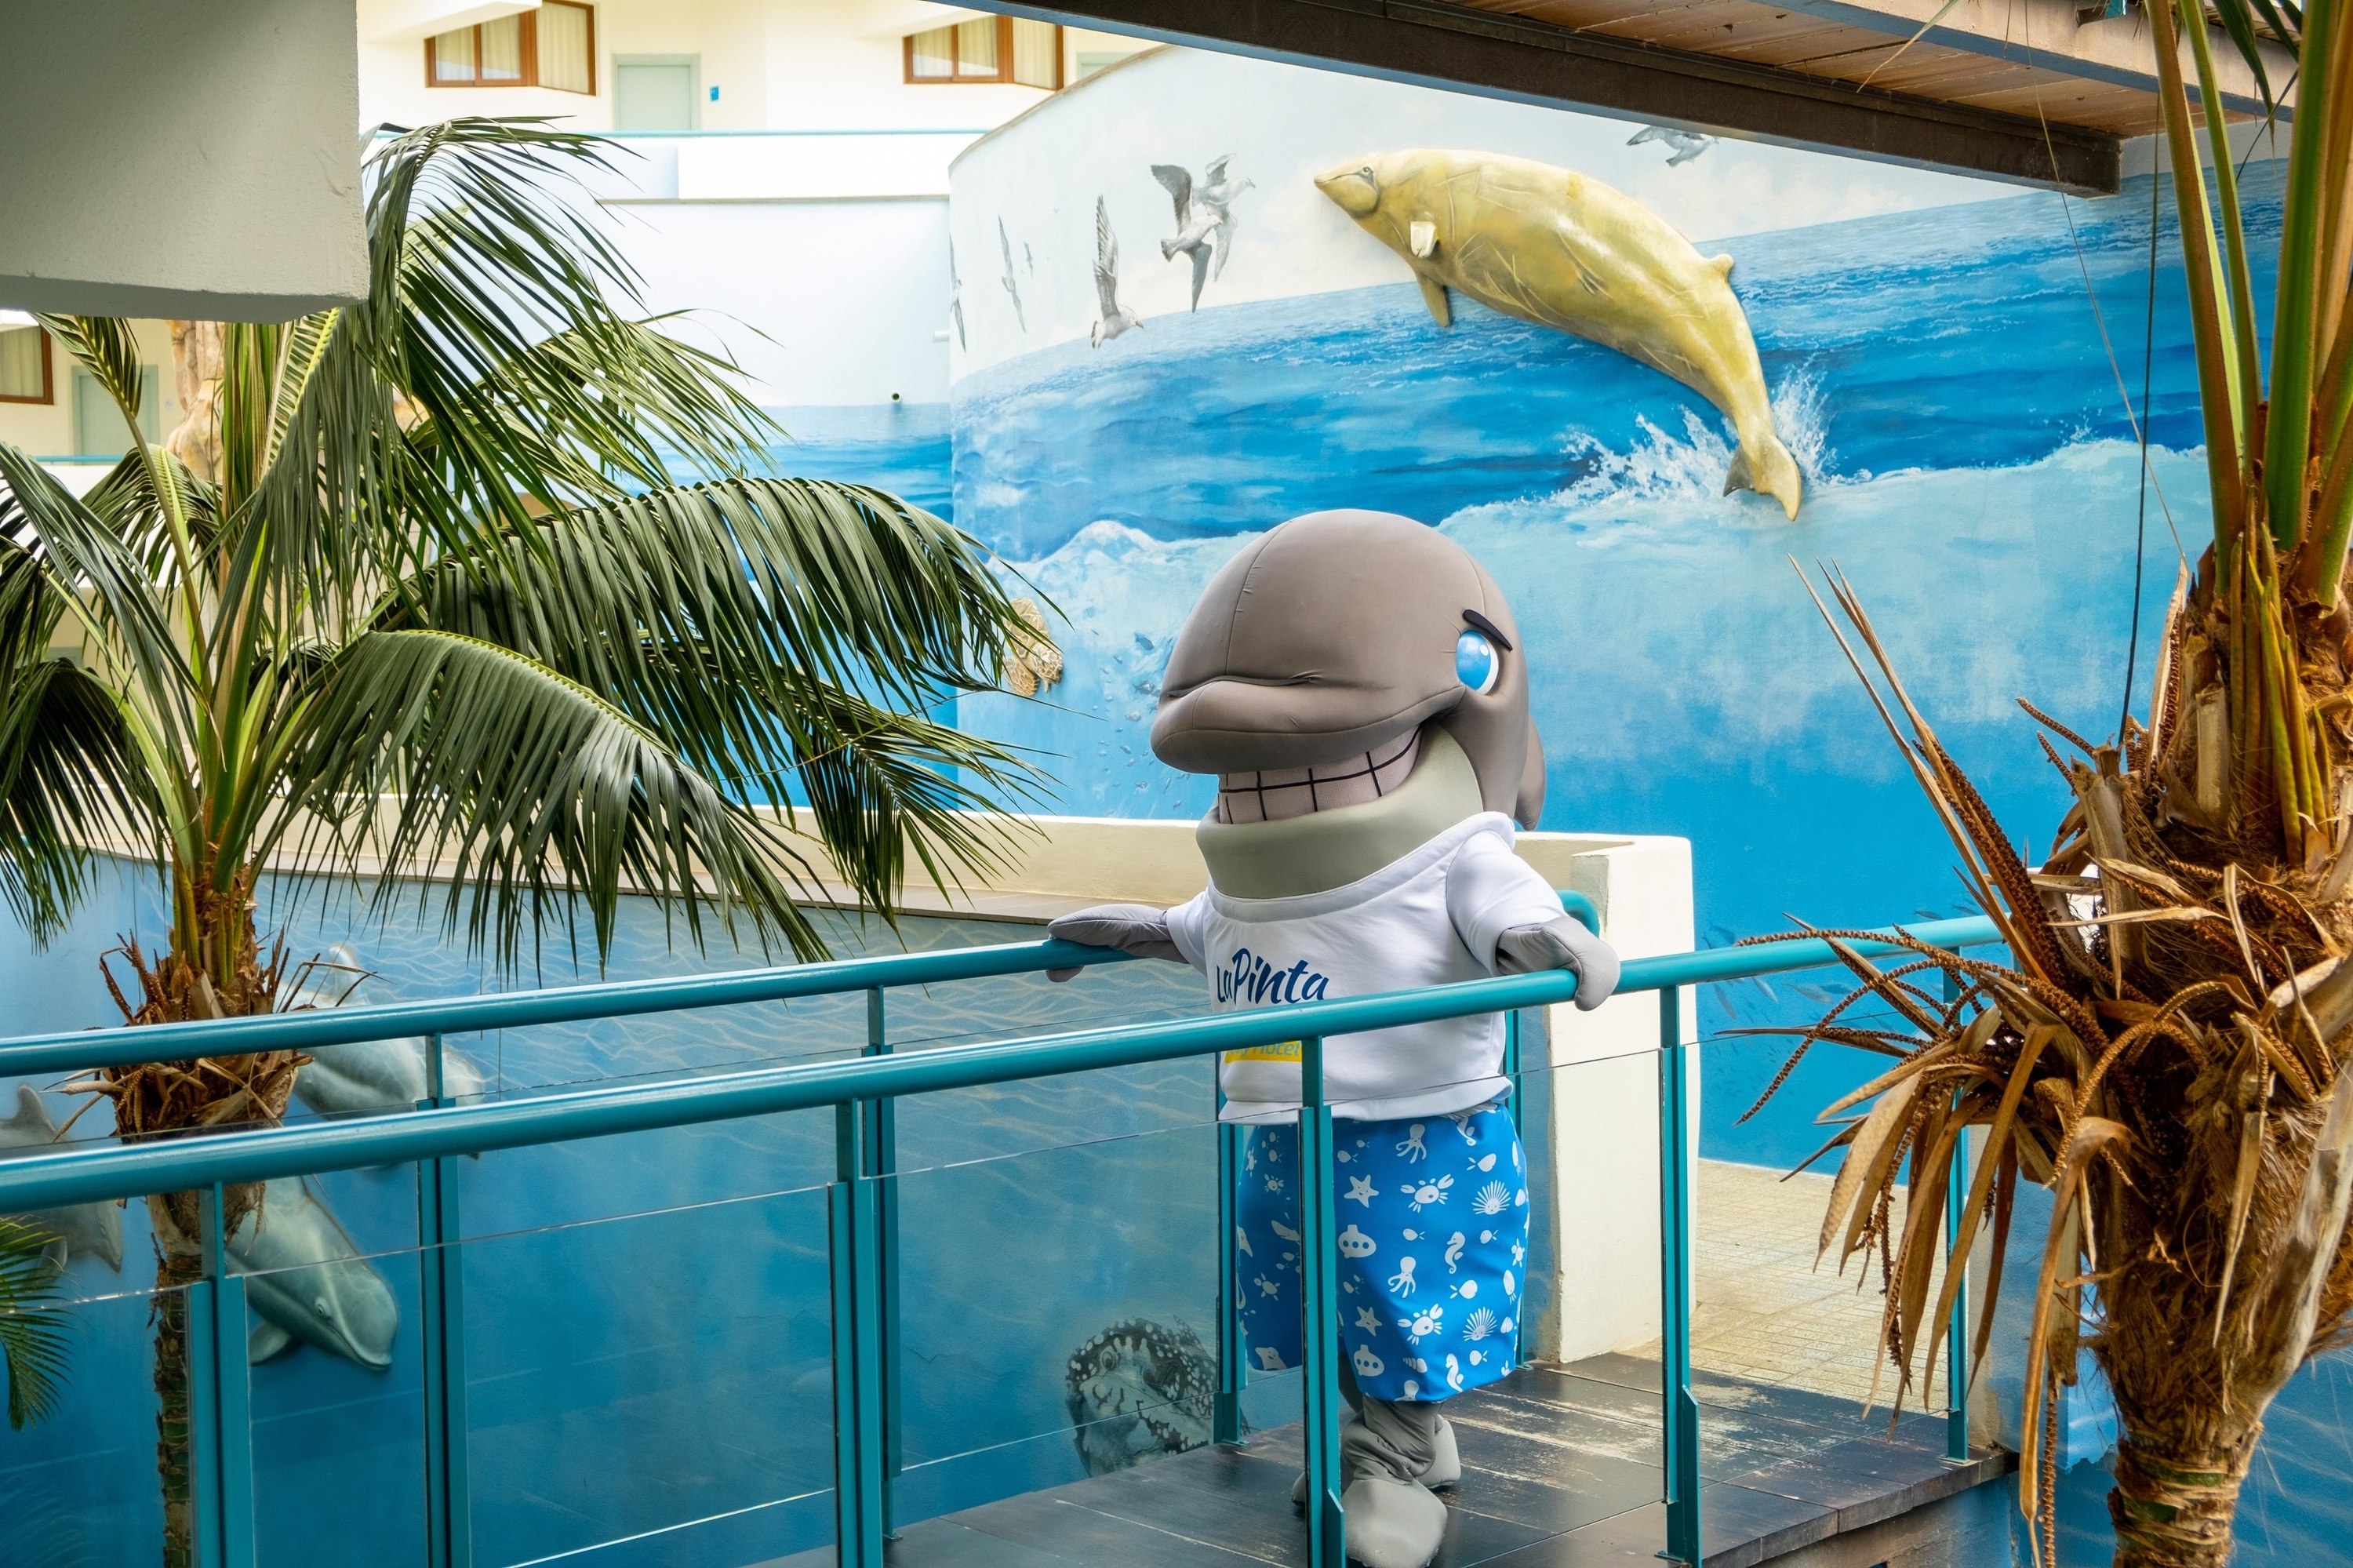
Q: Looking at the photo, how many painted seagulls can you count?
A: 7